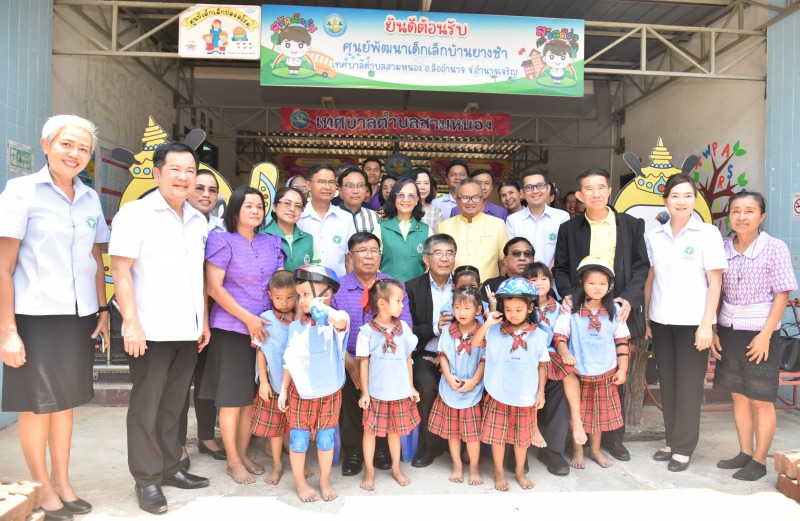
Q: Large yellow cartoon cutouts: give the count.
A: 2